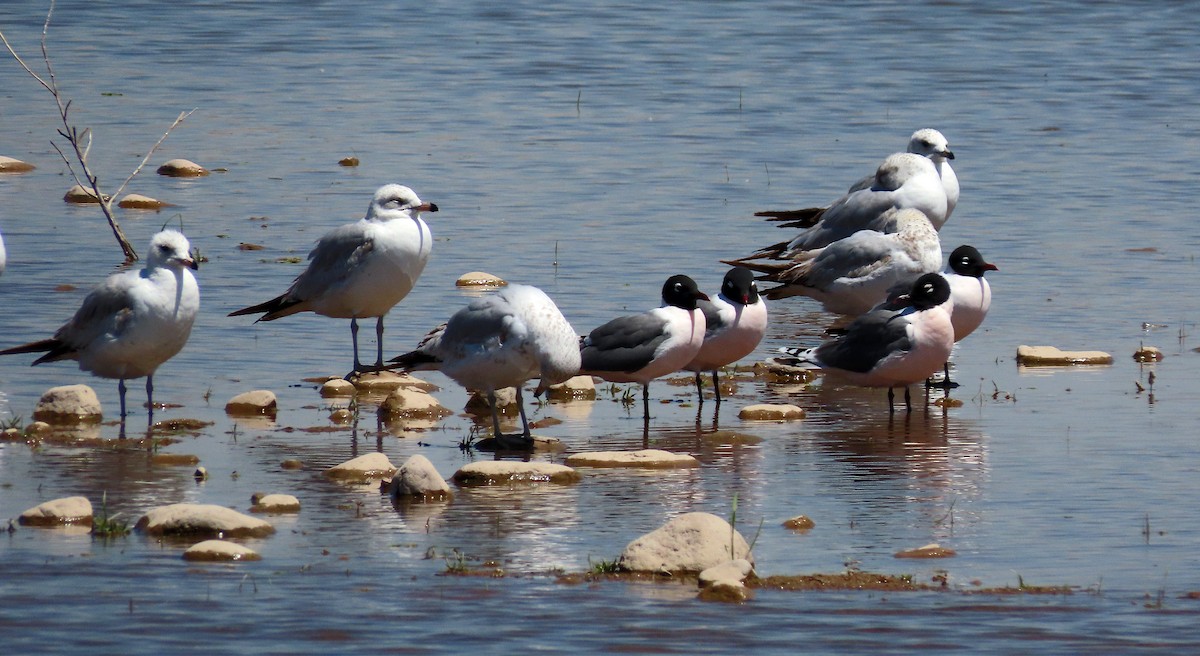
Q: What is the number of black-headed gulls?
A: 4